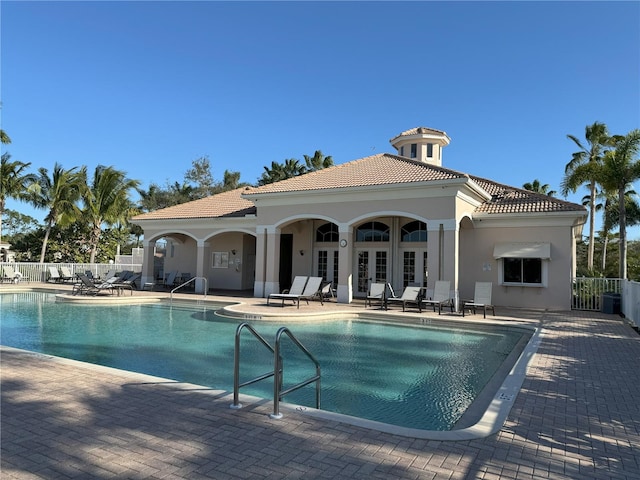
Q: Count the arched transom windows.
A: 3